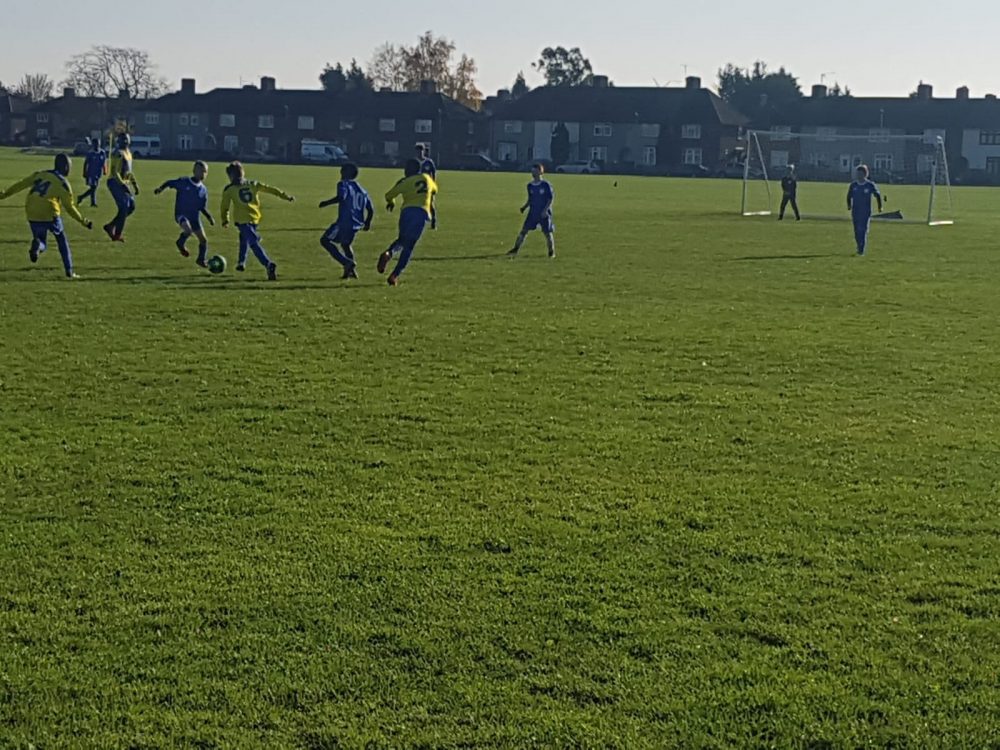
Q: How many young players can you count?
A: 11